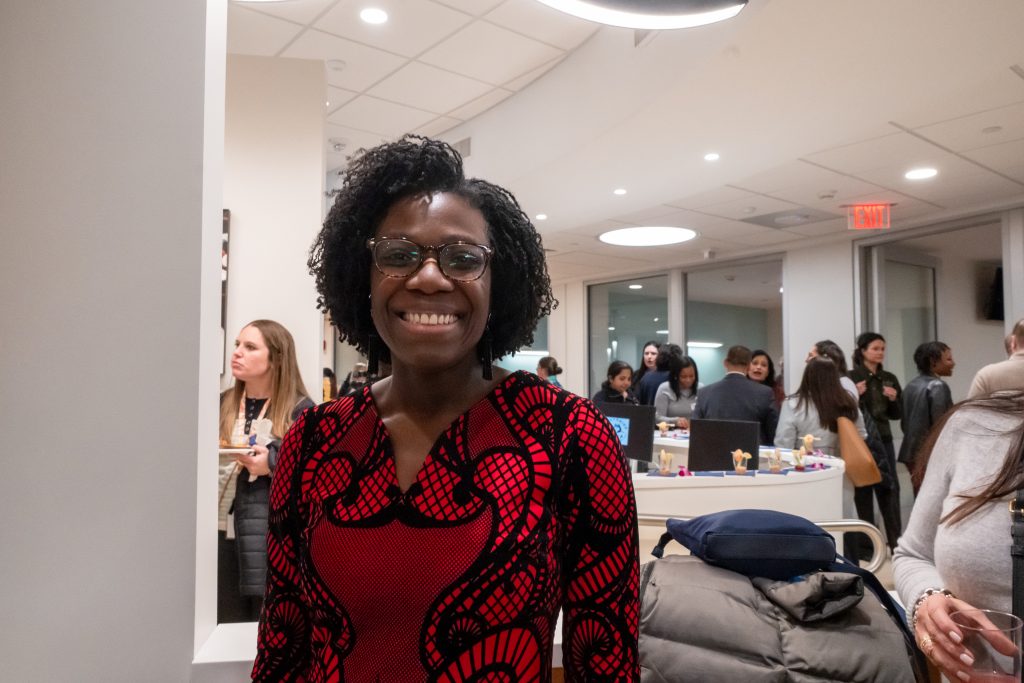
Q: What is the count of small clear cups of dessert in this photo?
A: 6